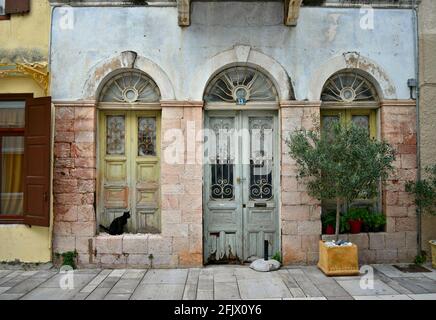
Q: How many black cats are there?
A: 1